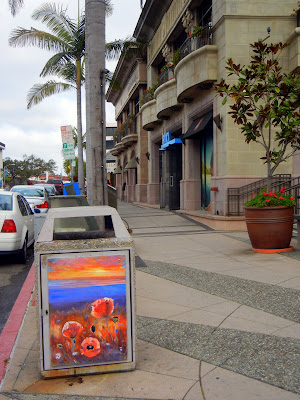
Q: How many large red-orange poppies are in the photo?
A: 3